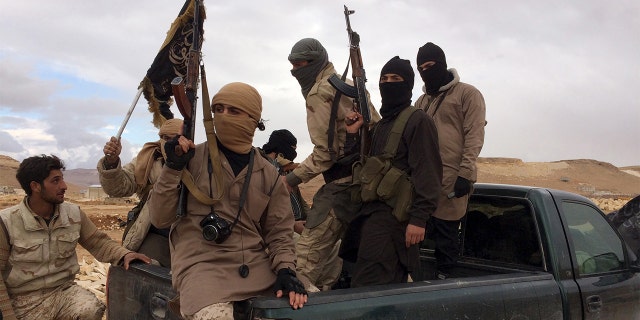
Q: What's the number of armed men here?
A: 2